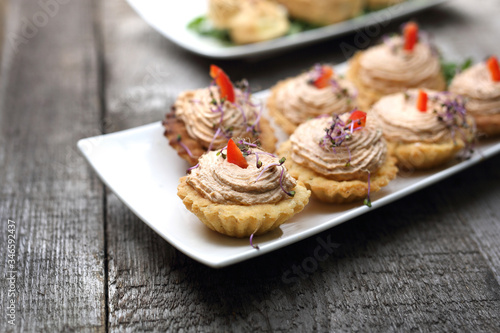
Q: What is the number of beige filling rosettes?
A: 7